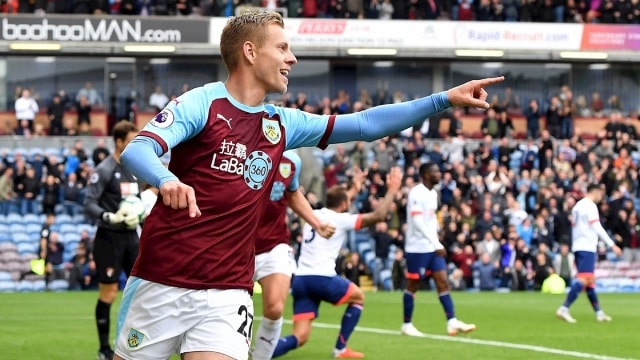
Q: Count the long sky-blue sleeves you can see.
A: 2